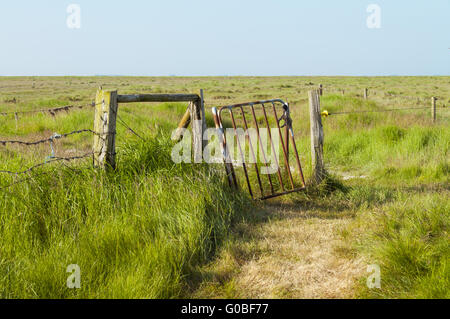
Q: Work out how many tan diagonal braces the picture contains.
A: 1